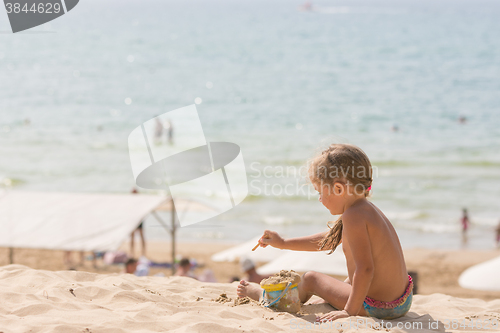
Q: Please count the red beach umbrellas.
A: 0